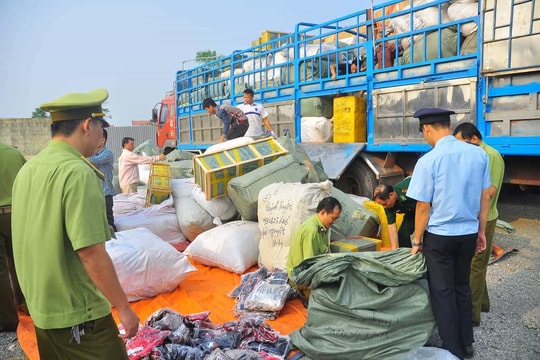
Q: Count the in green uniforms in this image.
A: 5